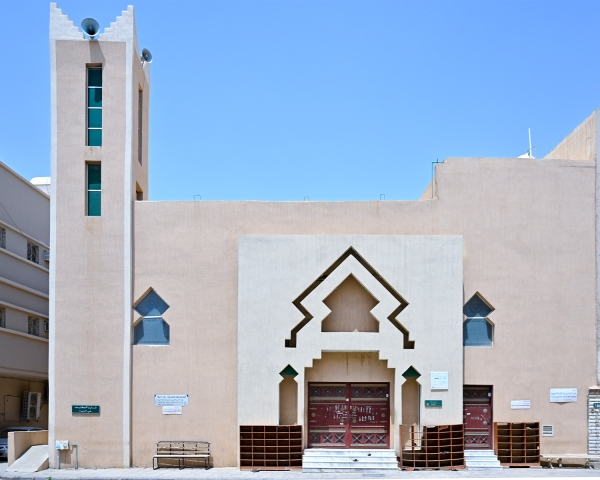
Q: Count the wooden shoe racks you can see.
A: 3